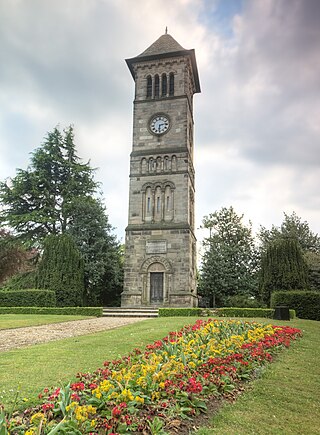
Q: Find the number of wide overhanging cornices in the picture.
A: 1